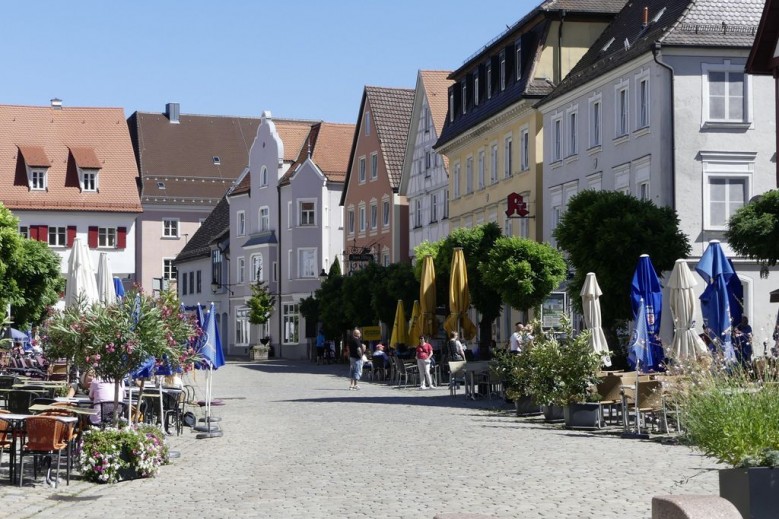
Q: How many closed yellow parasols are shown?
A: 4